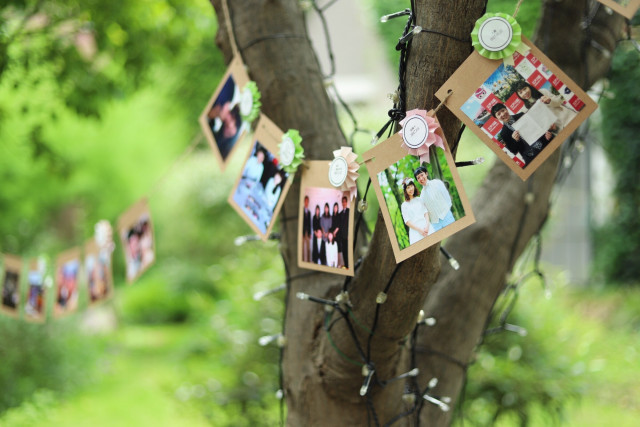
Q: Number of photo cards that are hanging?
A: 11